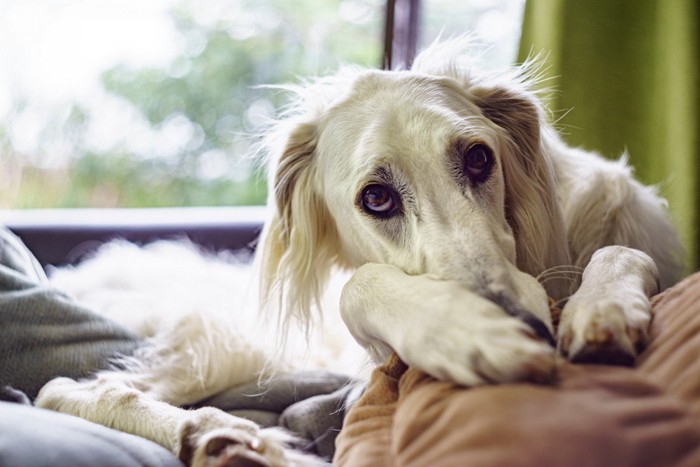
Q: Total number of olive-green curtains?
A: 1